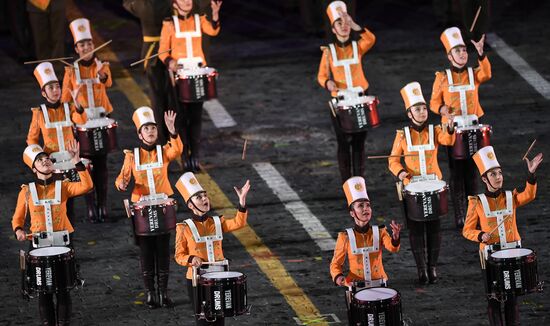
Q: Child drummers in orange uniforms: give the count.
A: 11